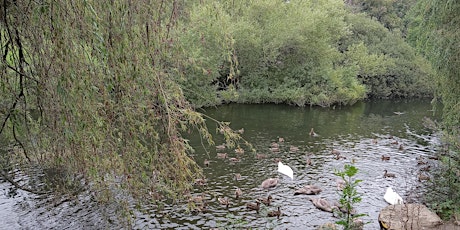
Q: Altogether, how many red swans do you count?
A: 0